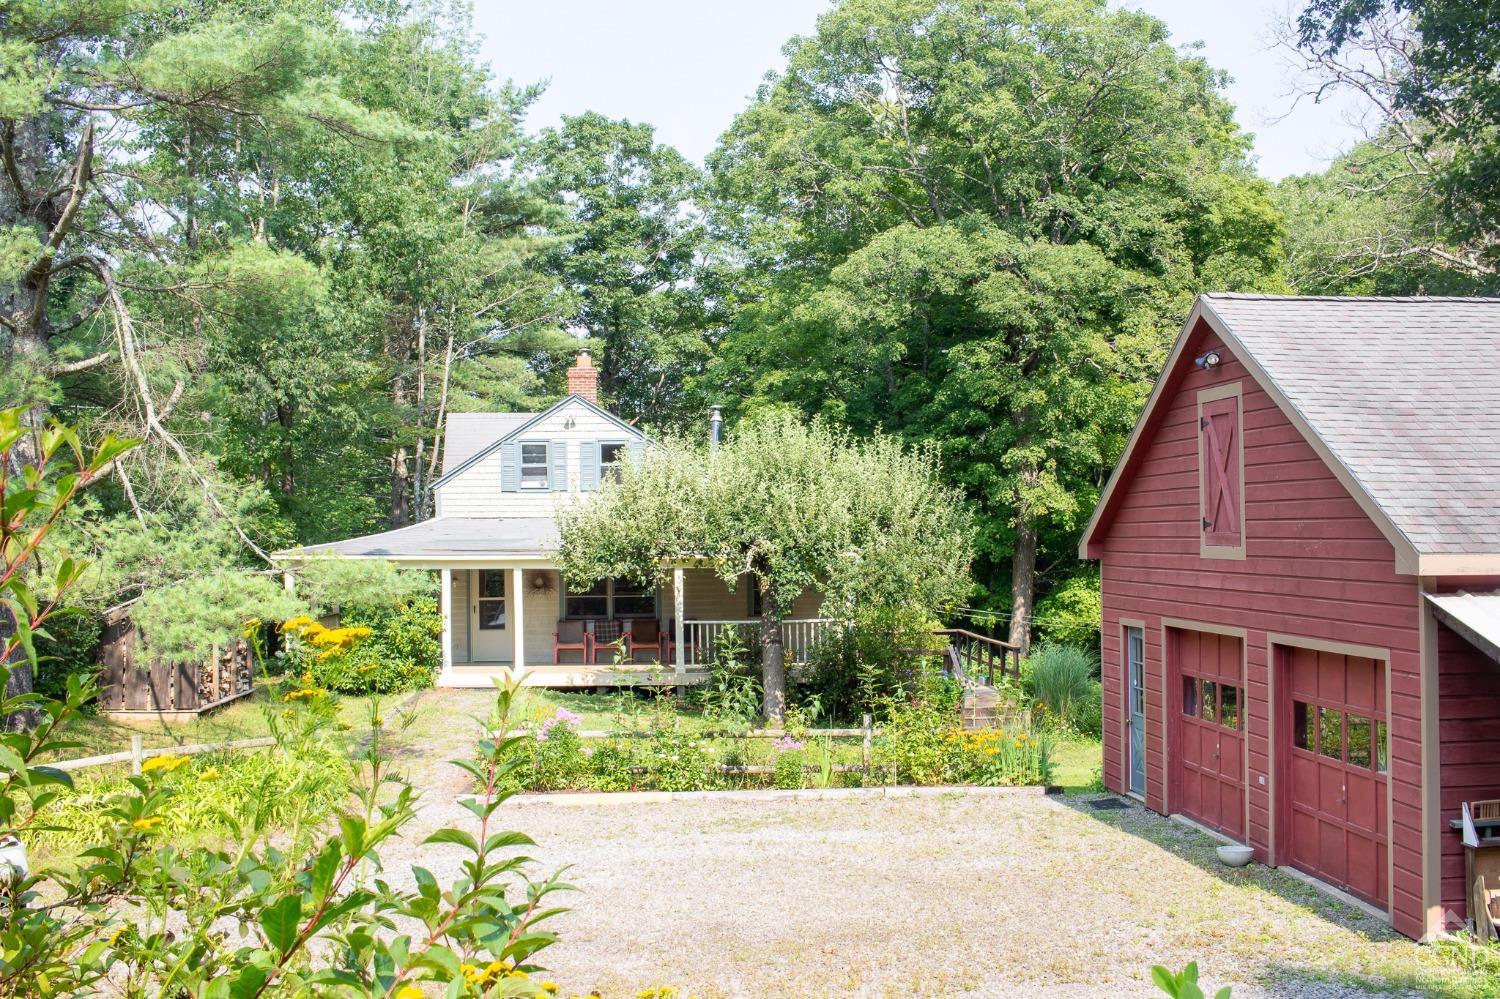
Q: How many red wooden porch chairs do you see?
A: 4